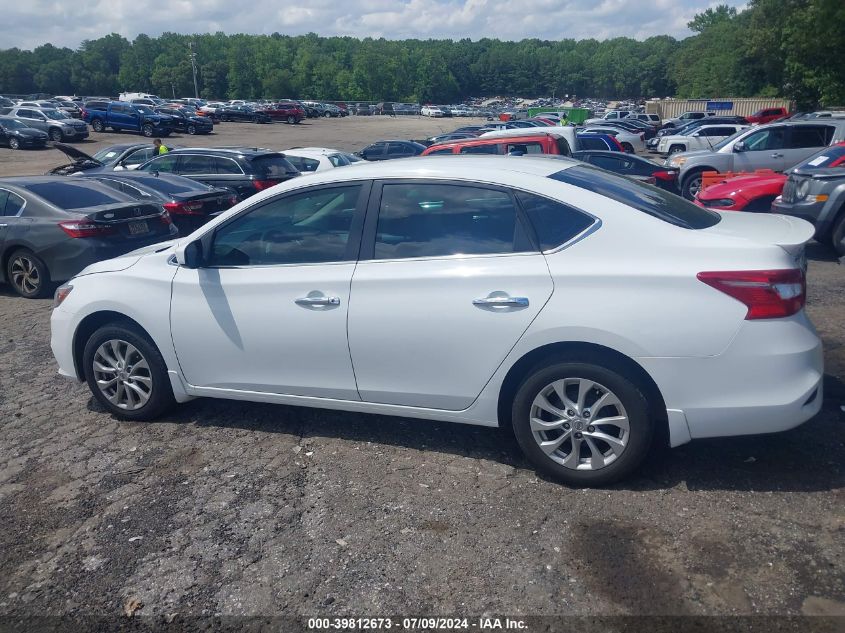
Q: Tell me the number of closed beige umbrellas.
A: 0